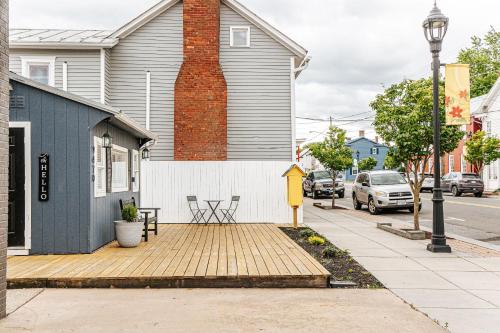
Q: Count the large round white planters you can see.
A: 1